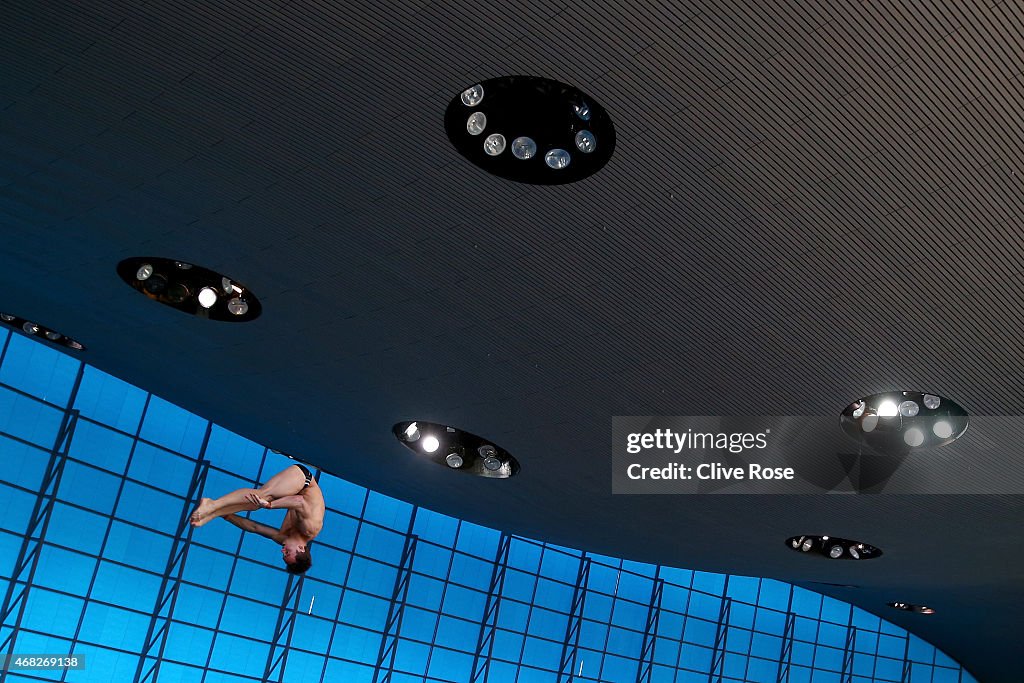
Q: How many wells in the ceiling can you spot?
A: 7